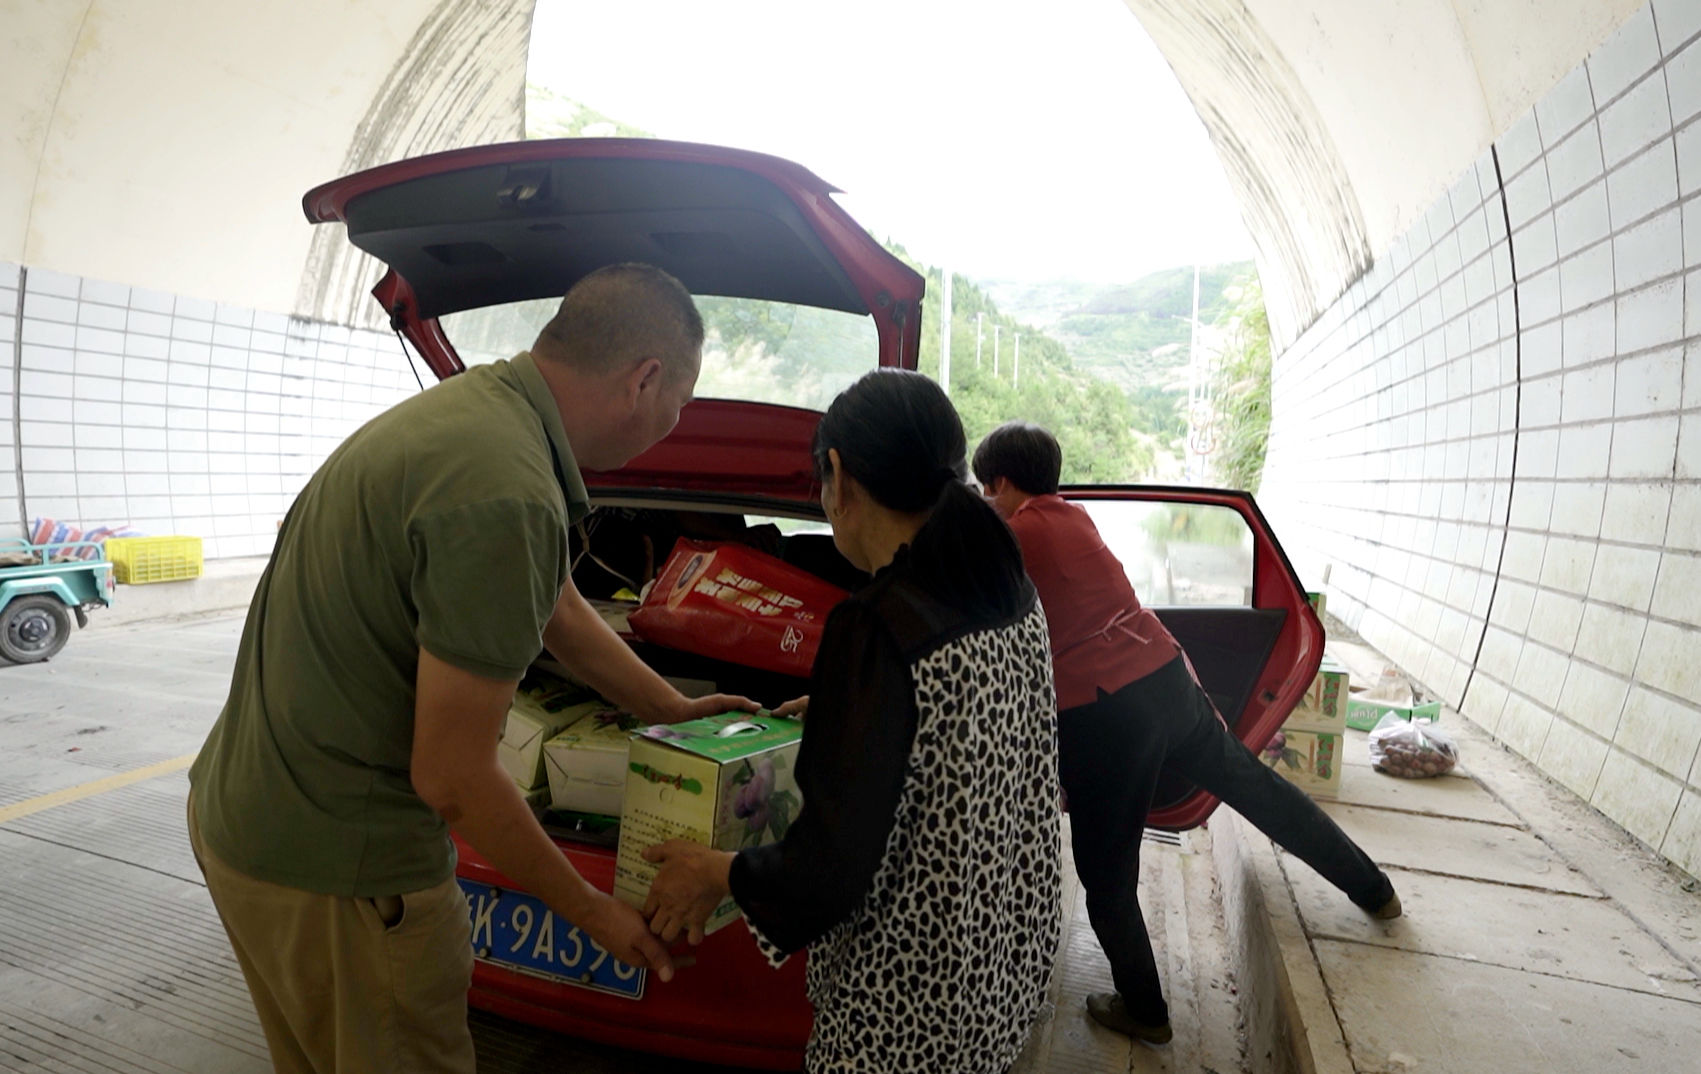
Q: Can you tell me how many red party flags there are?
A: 0